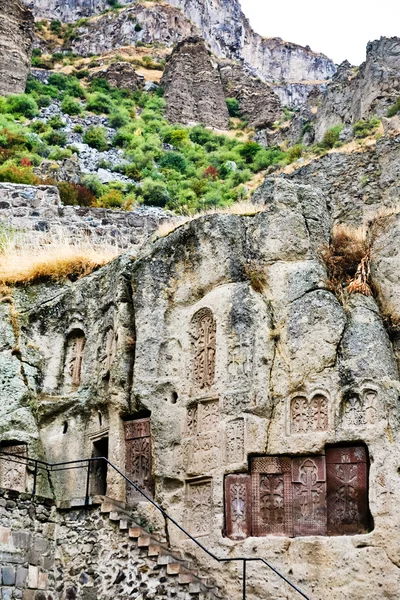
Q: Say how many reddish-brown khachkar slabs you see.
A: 5